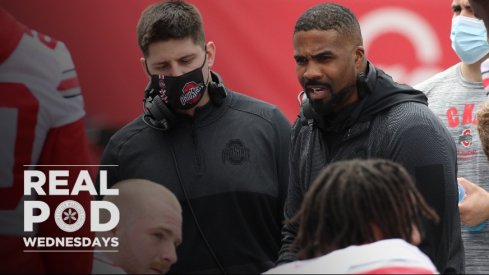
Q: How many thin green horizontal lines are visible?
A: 0